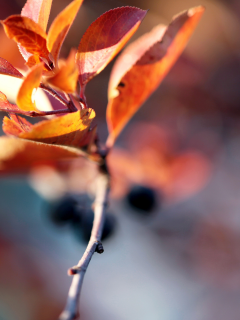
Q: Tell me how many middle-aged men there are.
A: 0